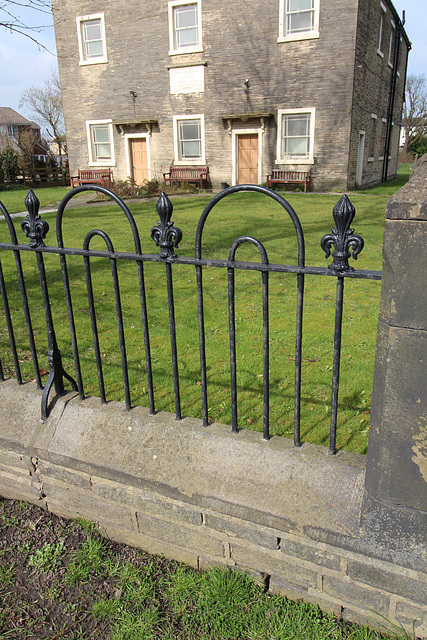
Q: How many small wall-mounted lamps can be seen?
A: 2